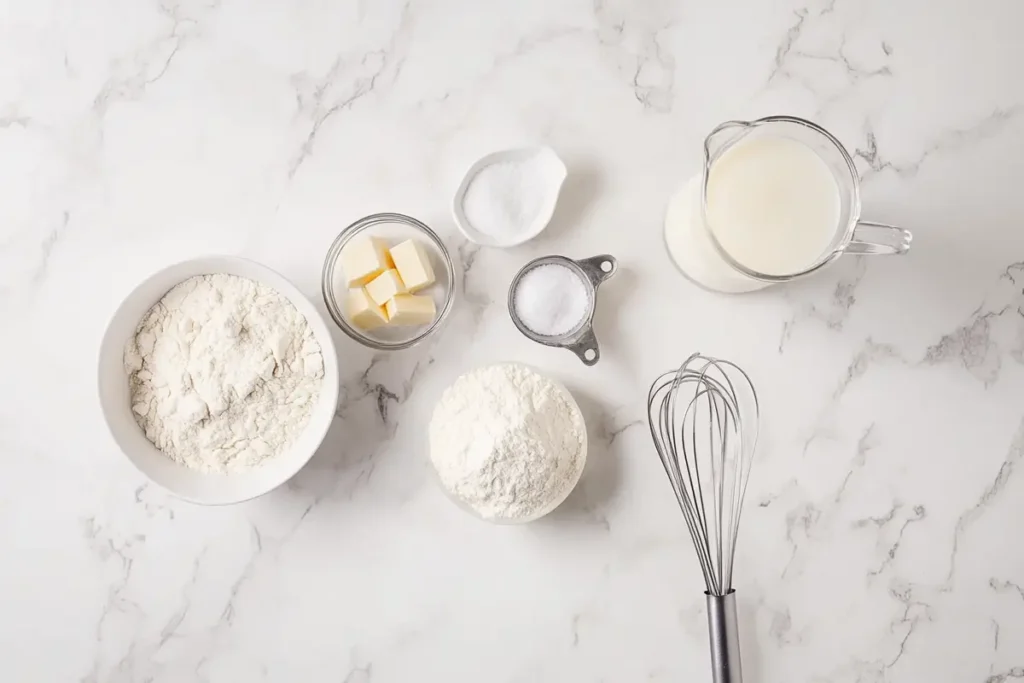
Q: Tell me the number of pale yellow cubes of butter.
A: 5